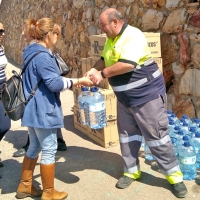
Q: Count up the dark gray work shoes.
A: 2